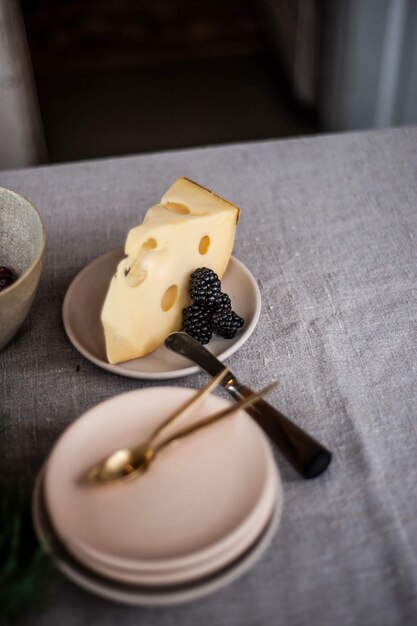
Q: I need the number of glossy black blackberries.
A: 4